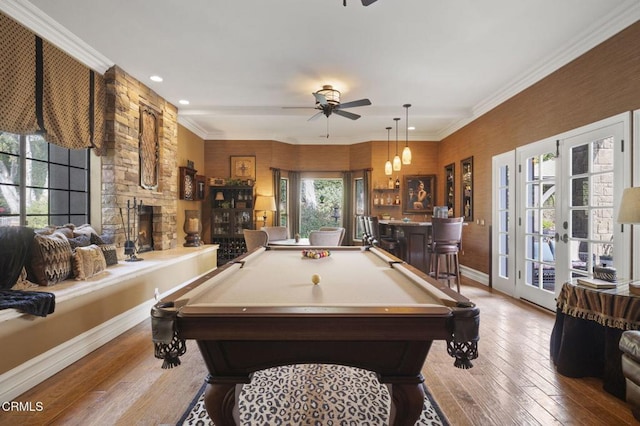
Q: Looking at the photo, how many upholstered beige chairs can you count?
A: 4